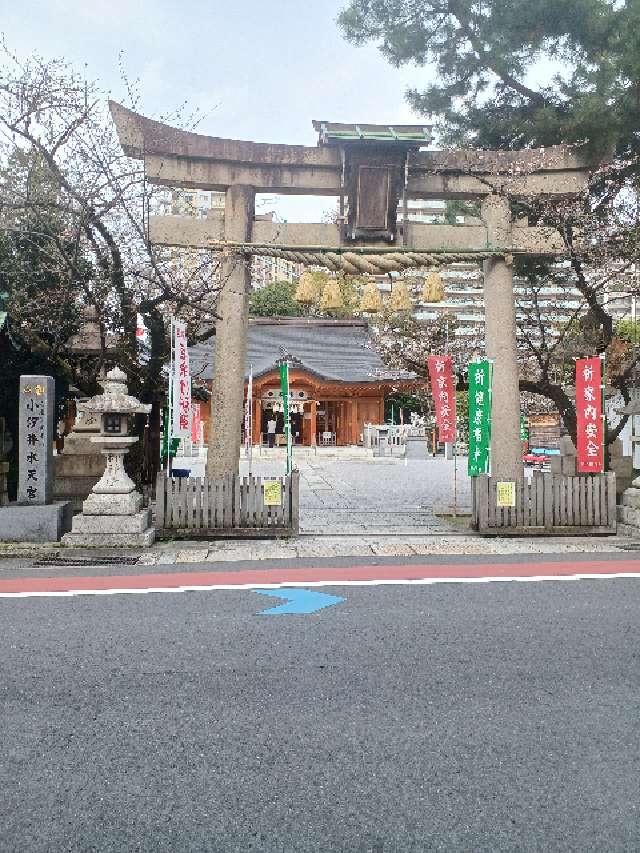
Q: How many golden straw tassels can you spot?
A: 5